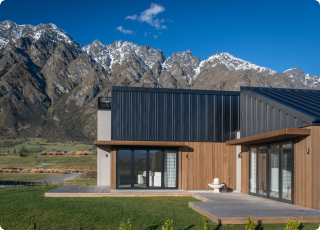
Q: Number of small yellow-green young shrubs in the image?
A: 5